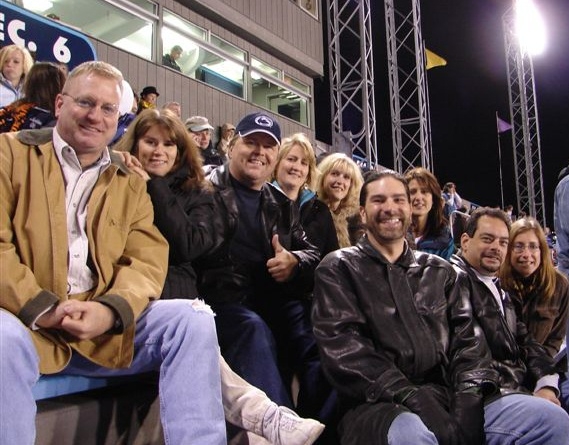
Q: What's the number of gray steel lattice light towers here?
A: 3